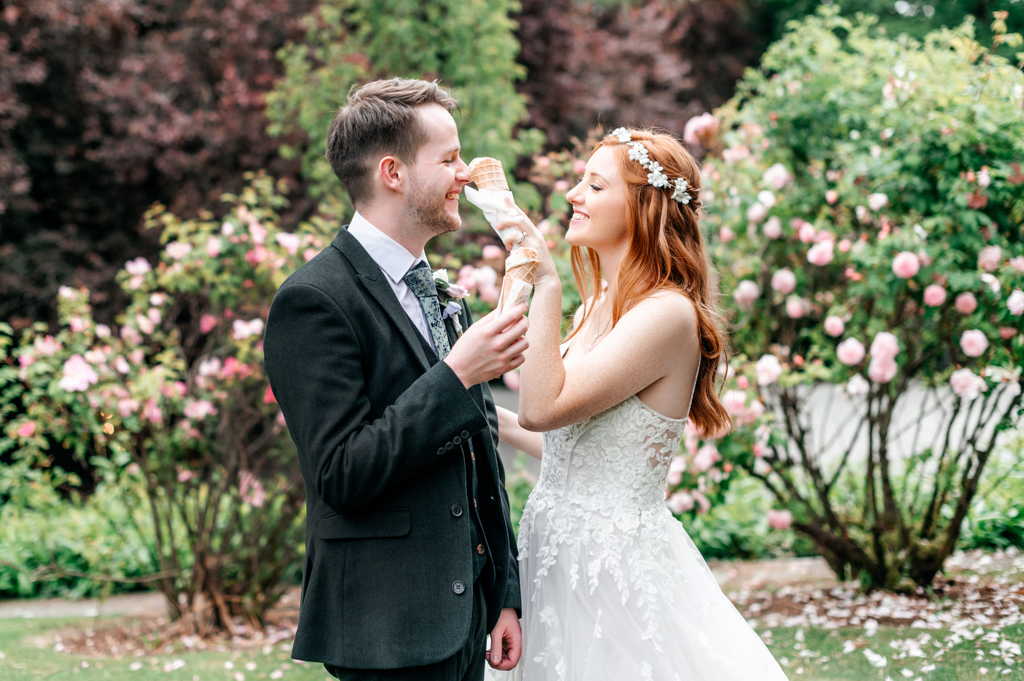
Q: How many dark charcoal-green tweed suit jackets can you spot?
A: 1